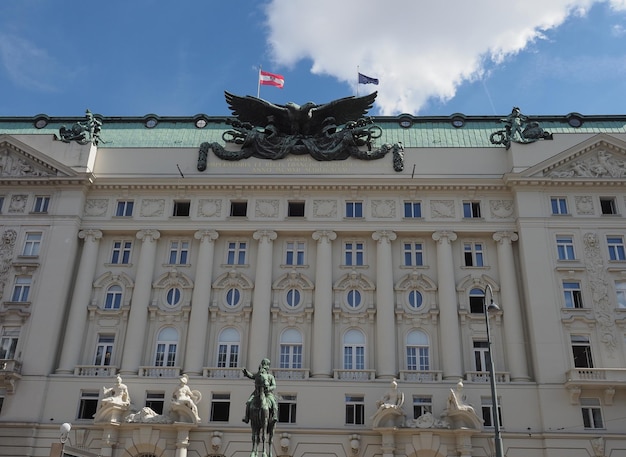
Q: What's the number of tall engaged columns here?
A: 8